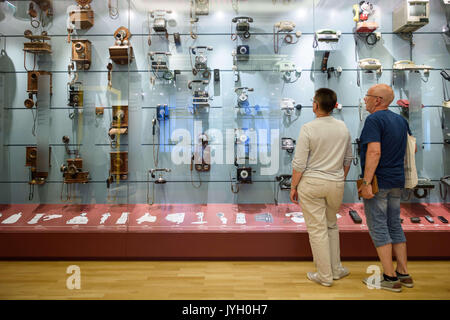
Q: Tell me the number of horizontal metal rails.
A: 5